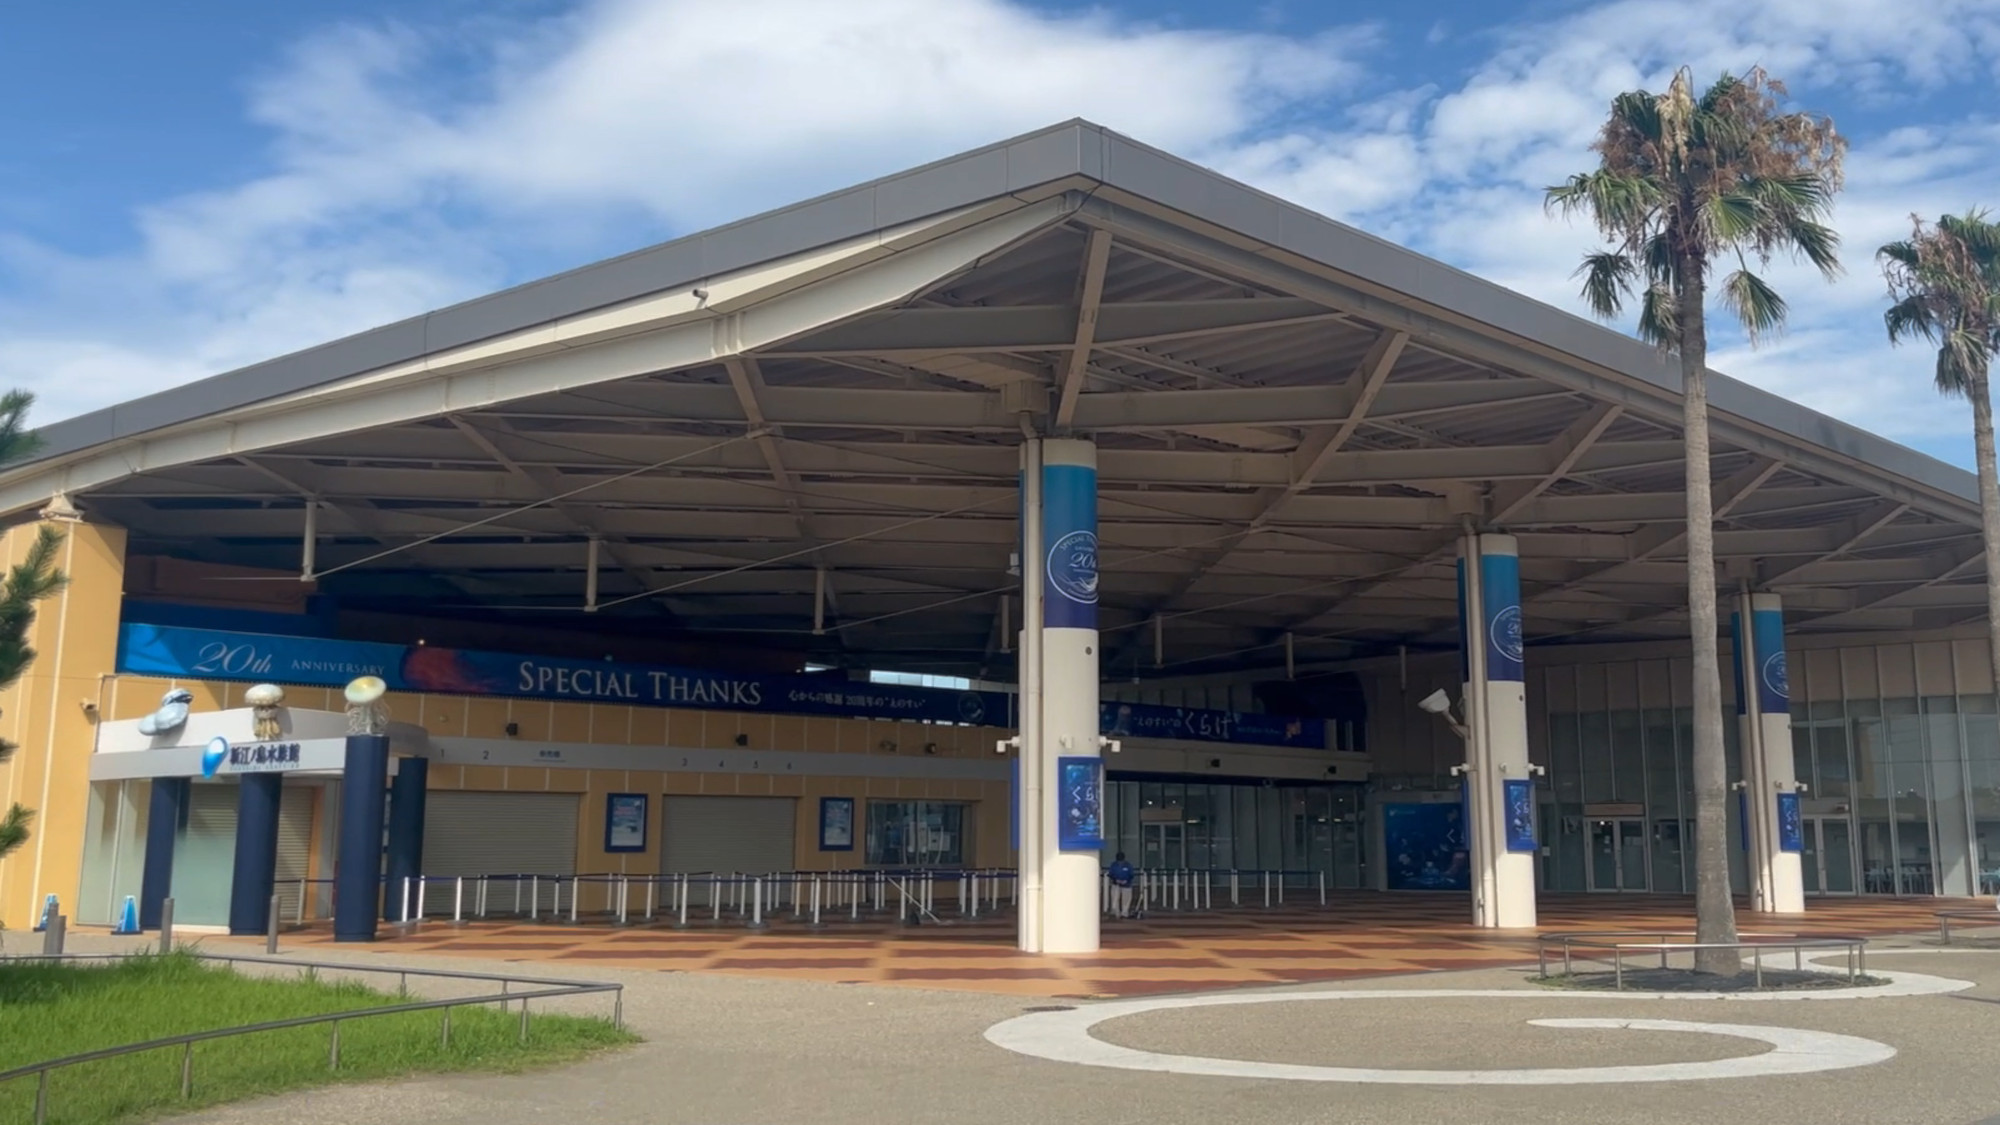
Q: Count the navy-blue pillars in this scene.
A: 4